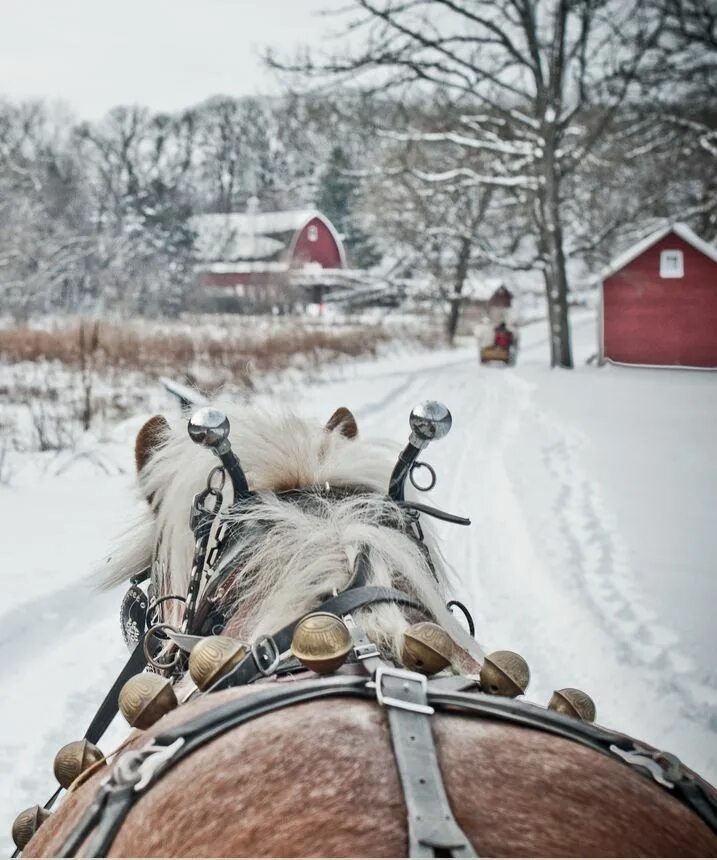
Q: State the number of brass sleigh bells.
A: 8